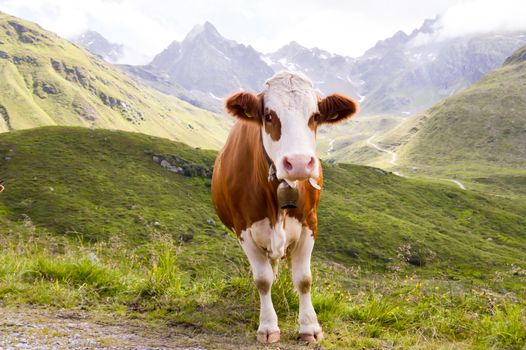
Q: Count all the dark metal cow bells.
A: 1